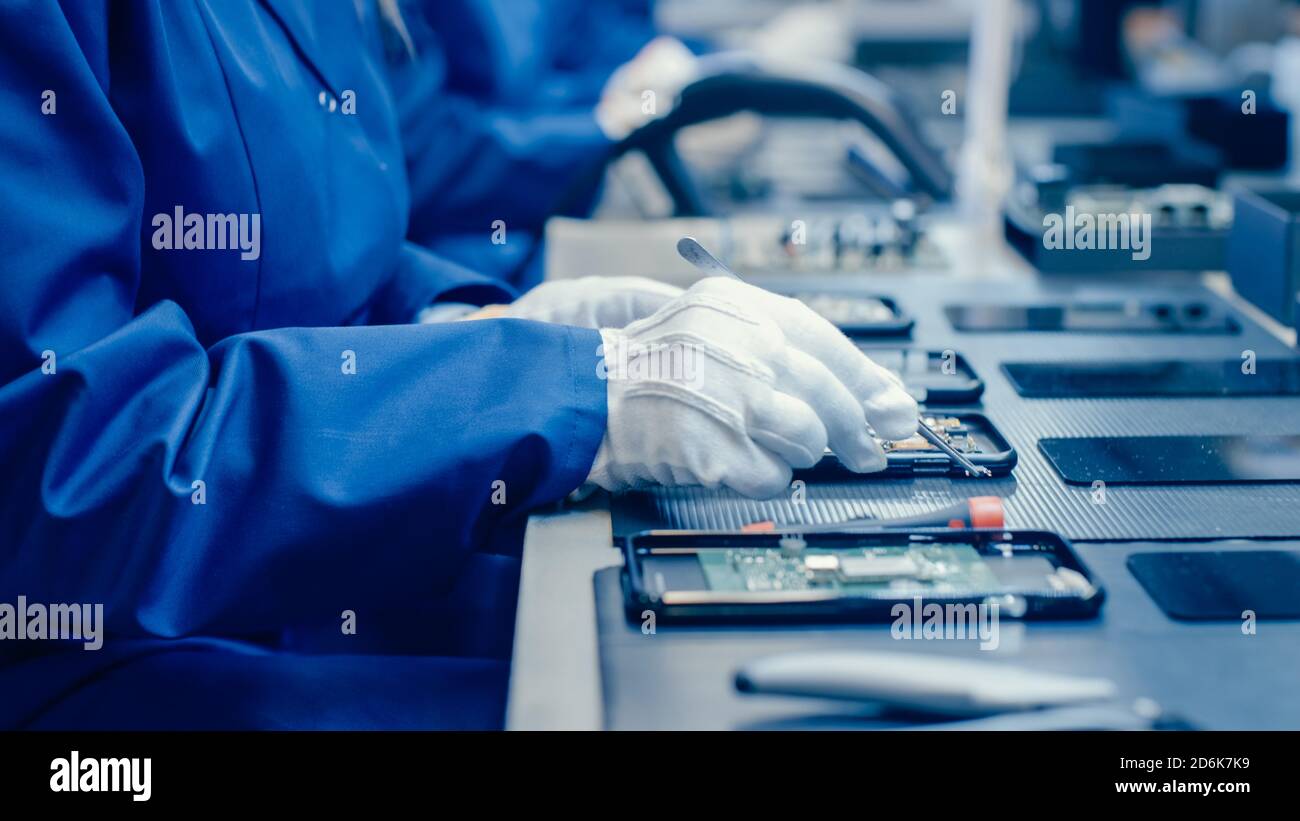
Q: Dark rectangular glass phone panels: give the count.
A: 4